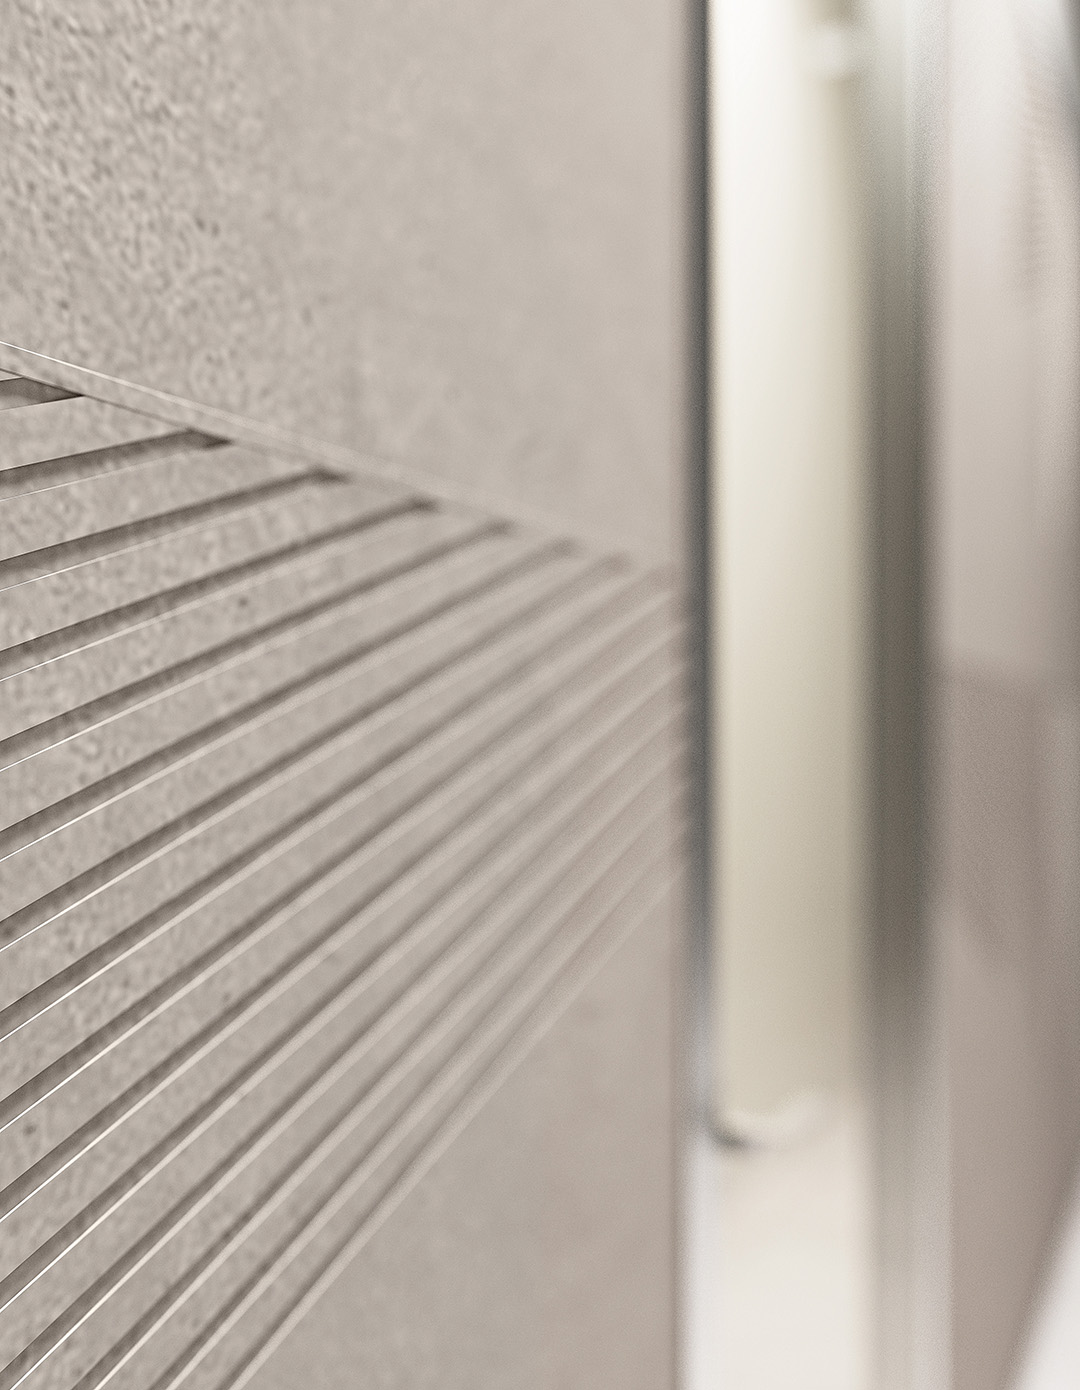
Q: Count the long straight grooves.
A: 15